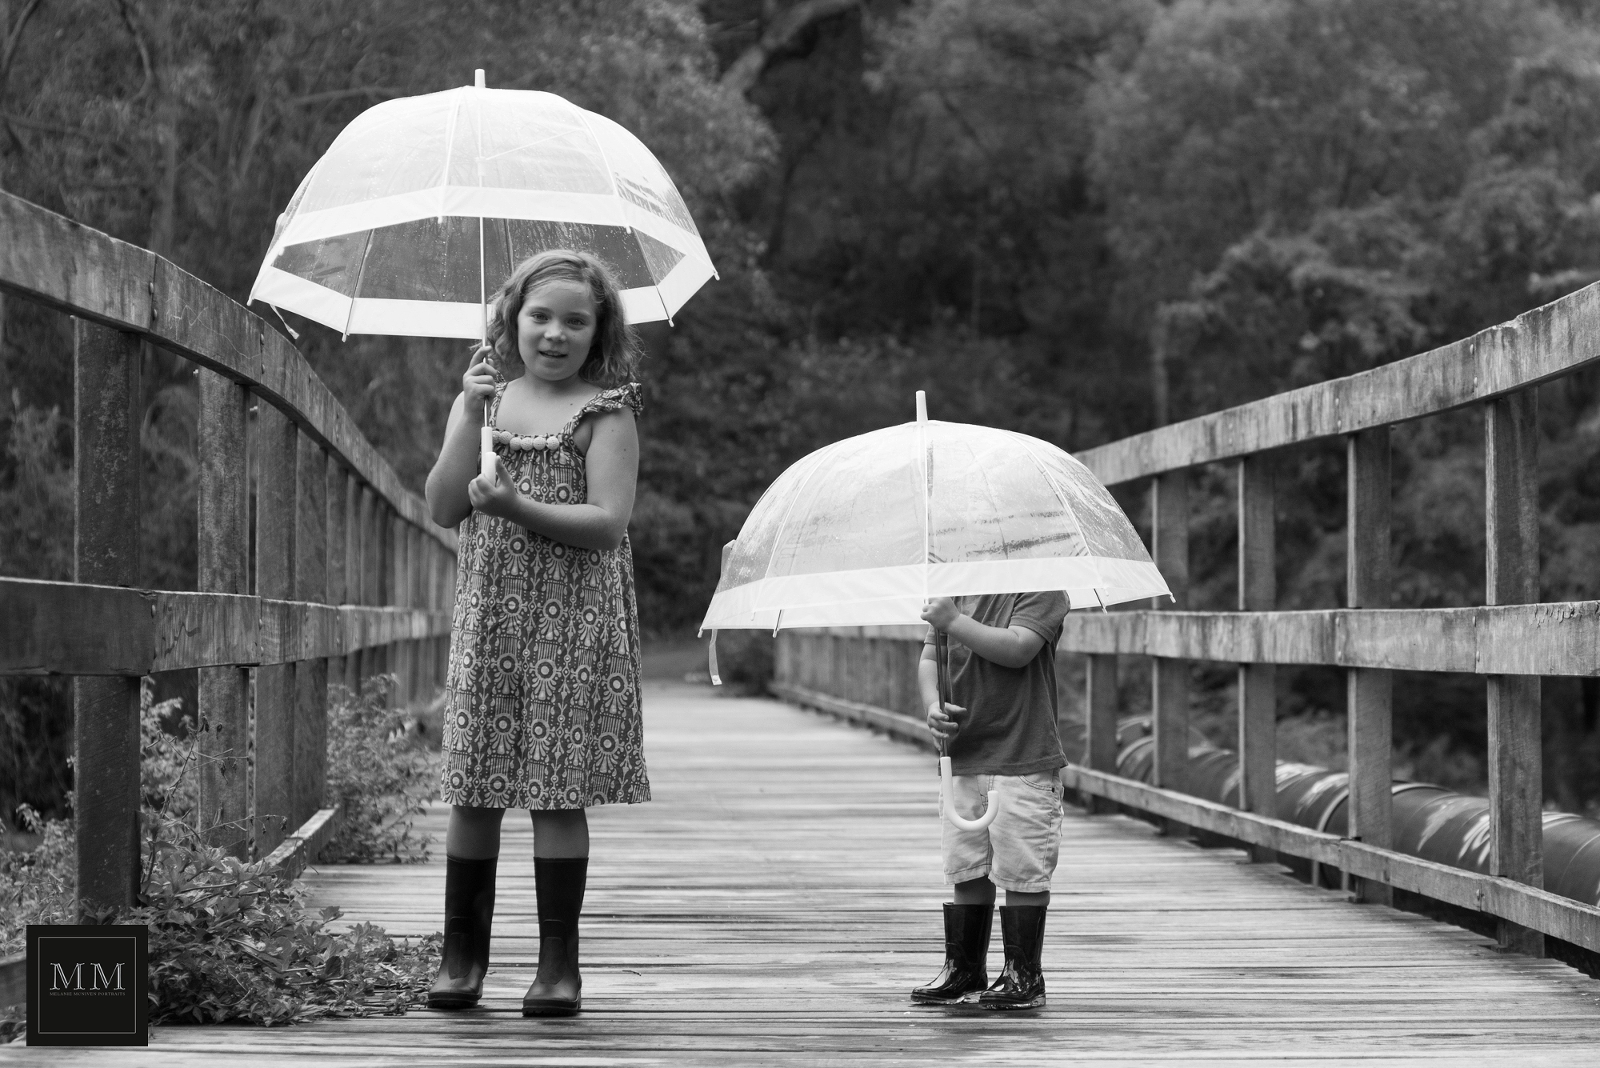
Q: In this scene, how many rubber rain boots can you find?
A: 4